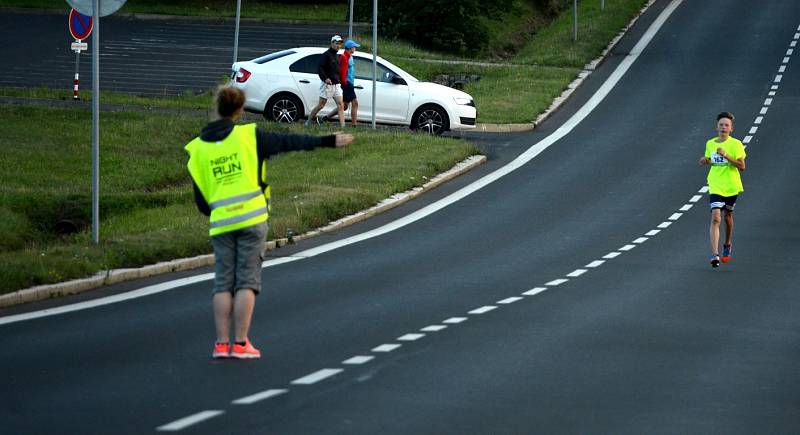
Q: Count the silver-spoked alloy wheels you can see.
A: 2